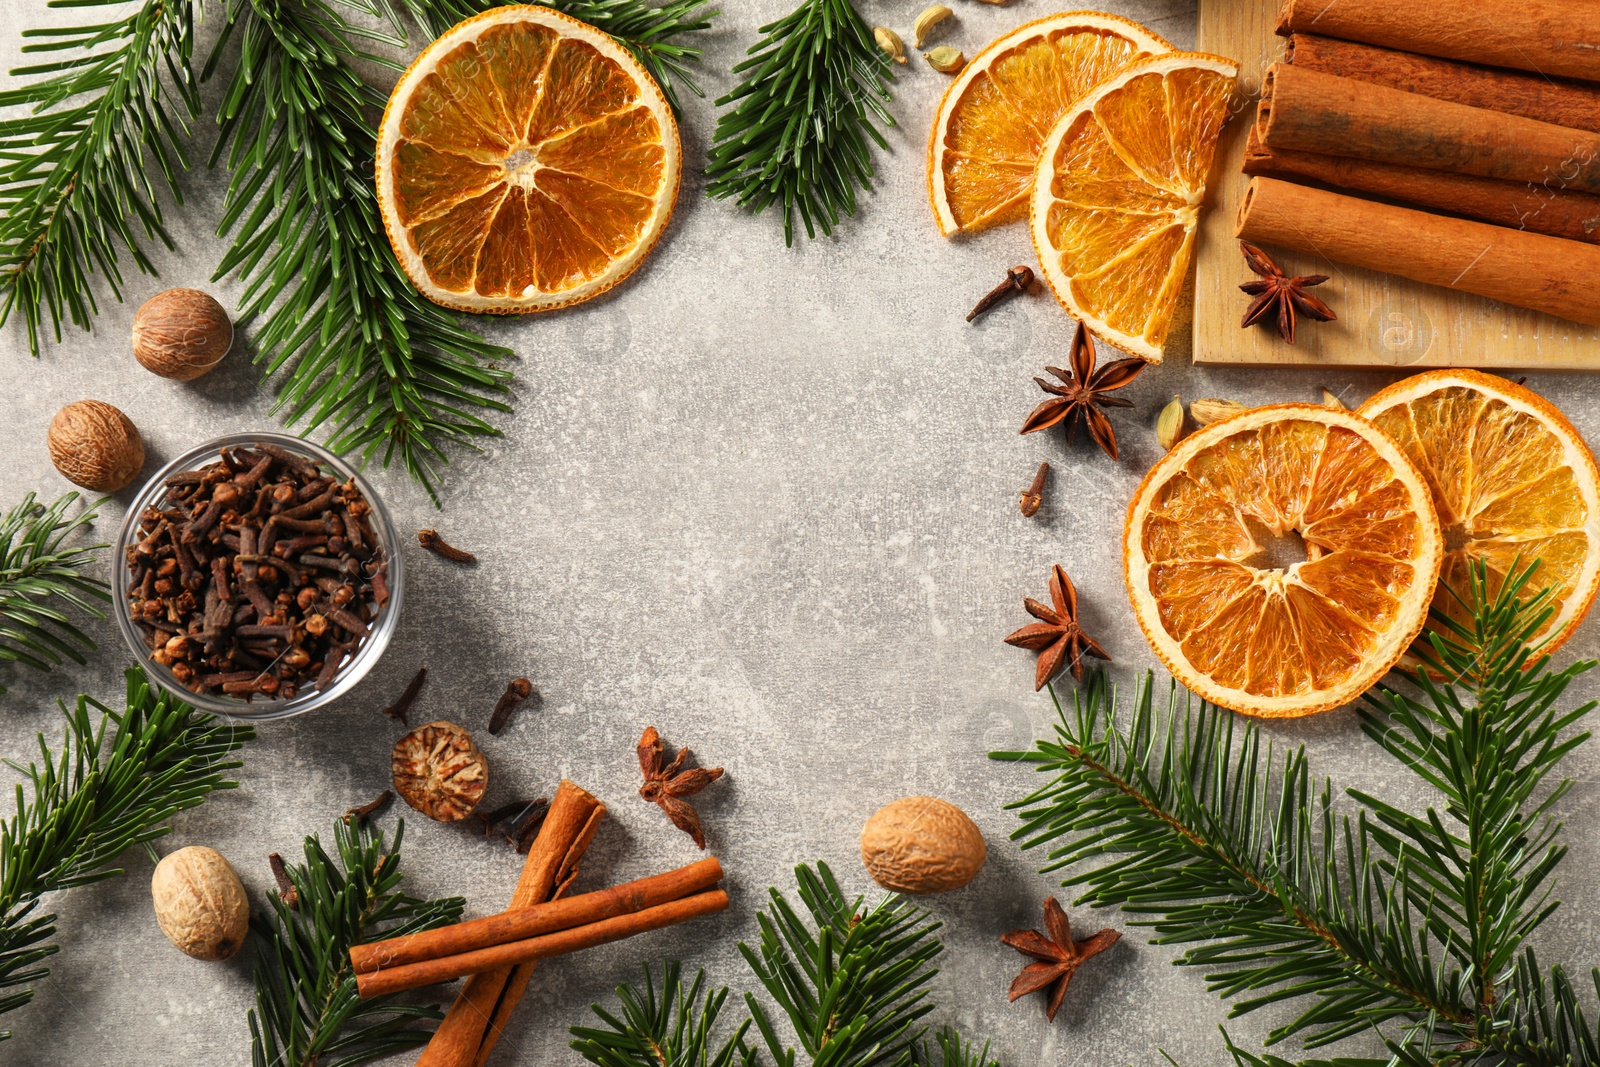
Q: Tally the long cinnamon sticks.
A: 7